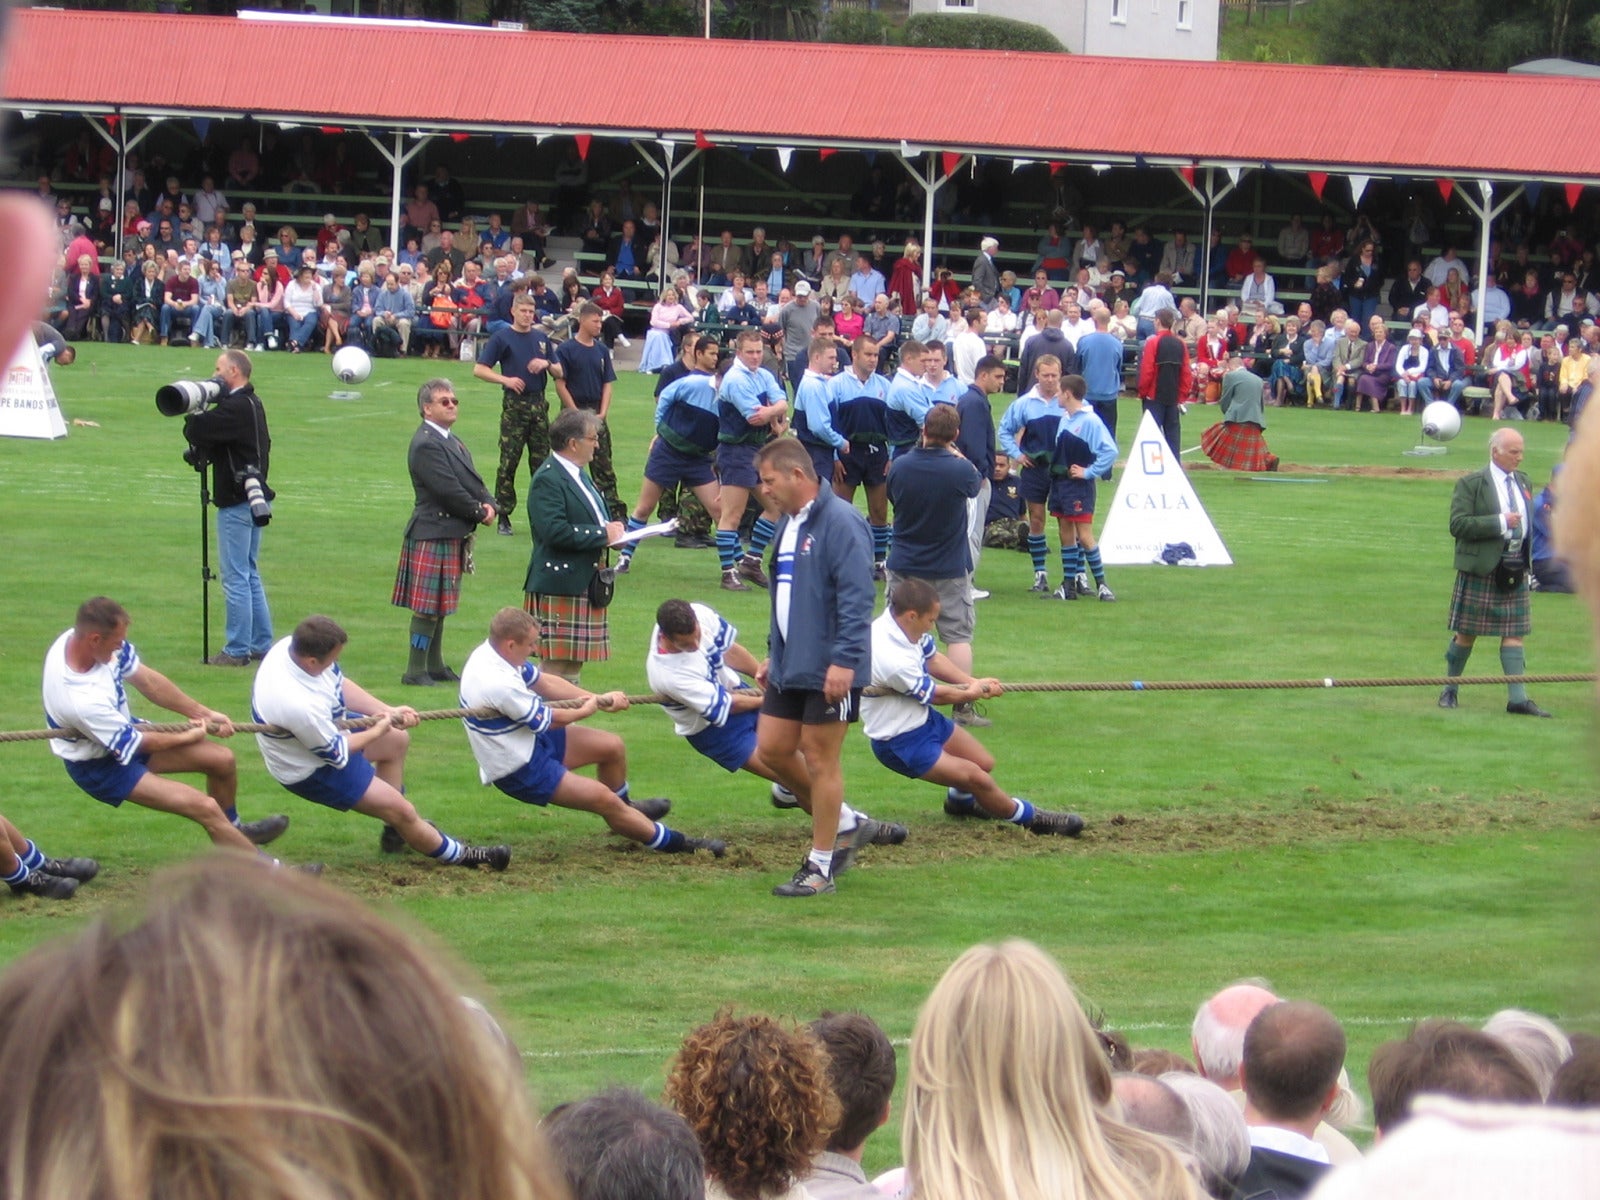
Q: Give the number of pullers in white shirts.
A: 5